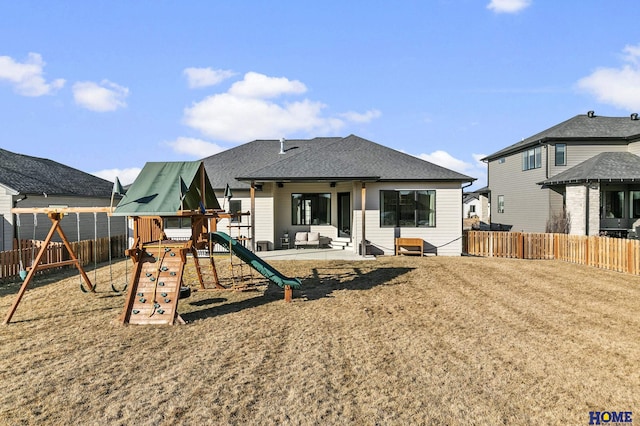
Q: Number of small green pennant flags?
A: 3